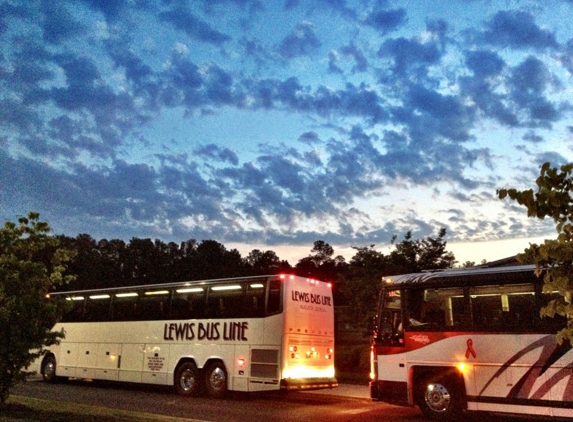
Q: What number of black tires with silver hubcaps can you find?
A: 4